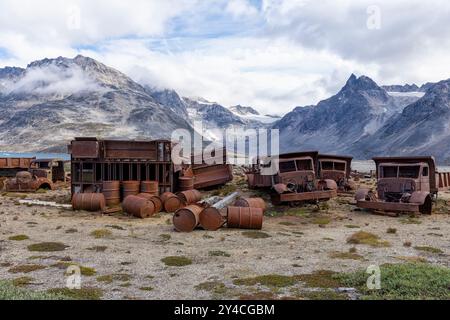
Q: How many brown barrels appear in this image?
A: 13